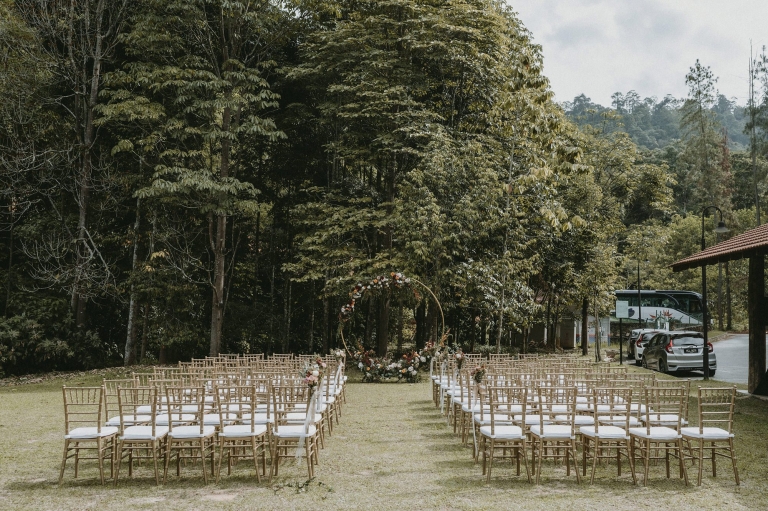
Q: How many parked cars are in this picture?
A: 3